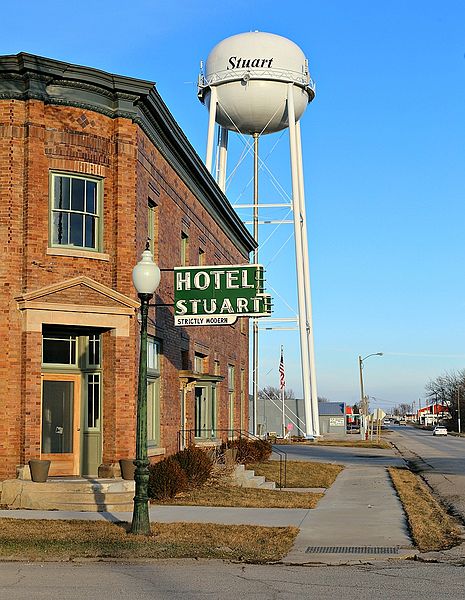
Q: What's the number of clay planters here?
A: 2